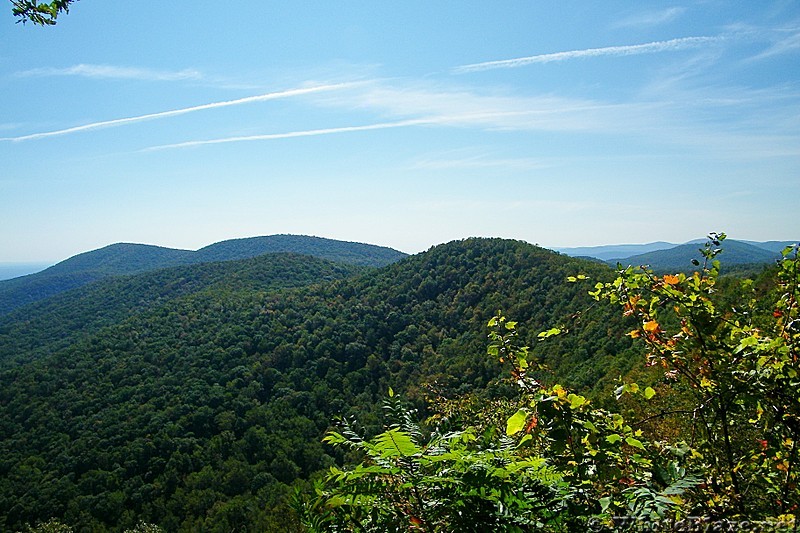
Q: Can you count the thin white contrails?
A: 3